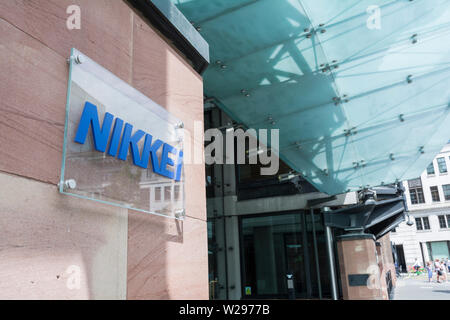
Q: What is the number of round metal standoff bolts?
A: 4